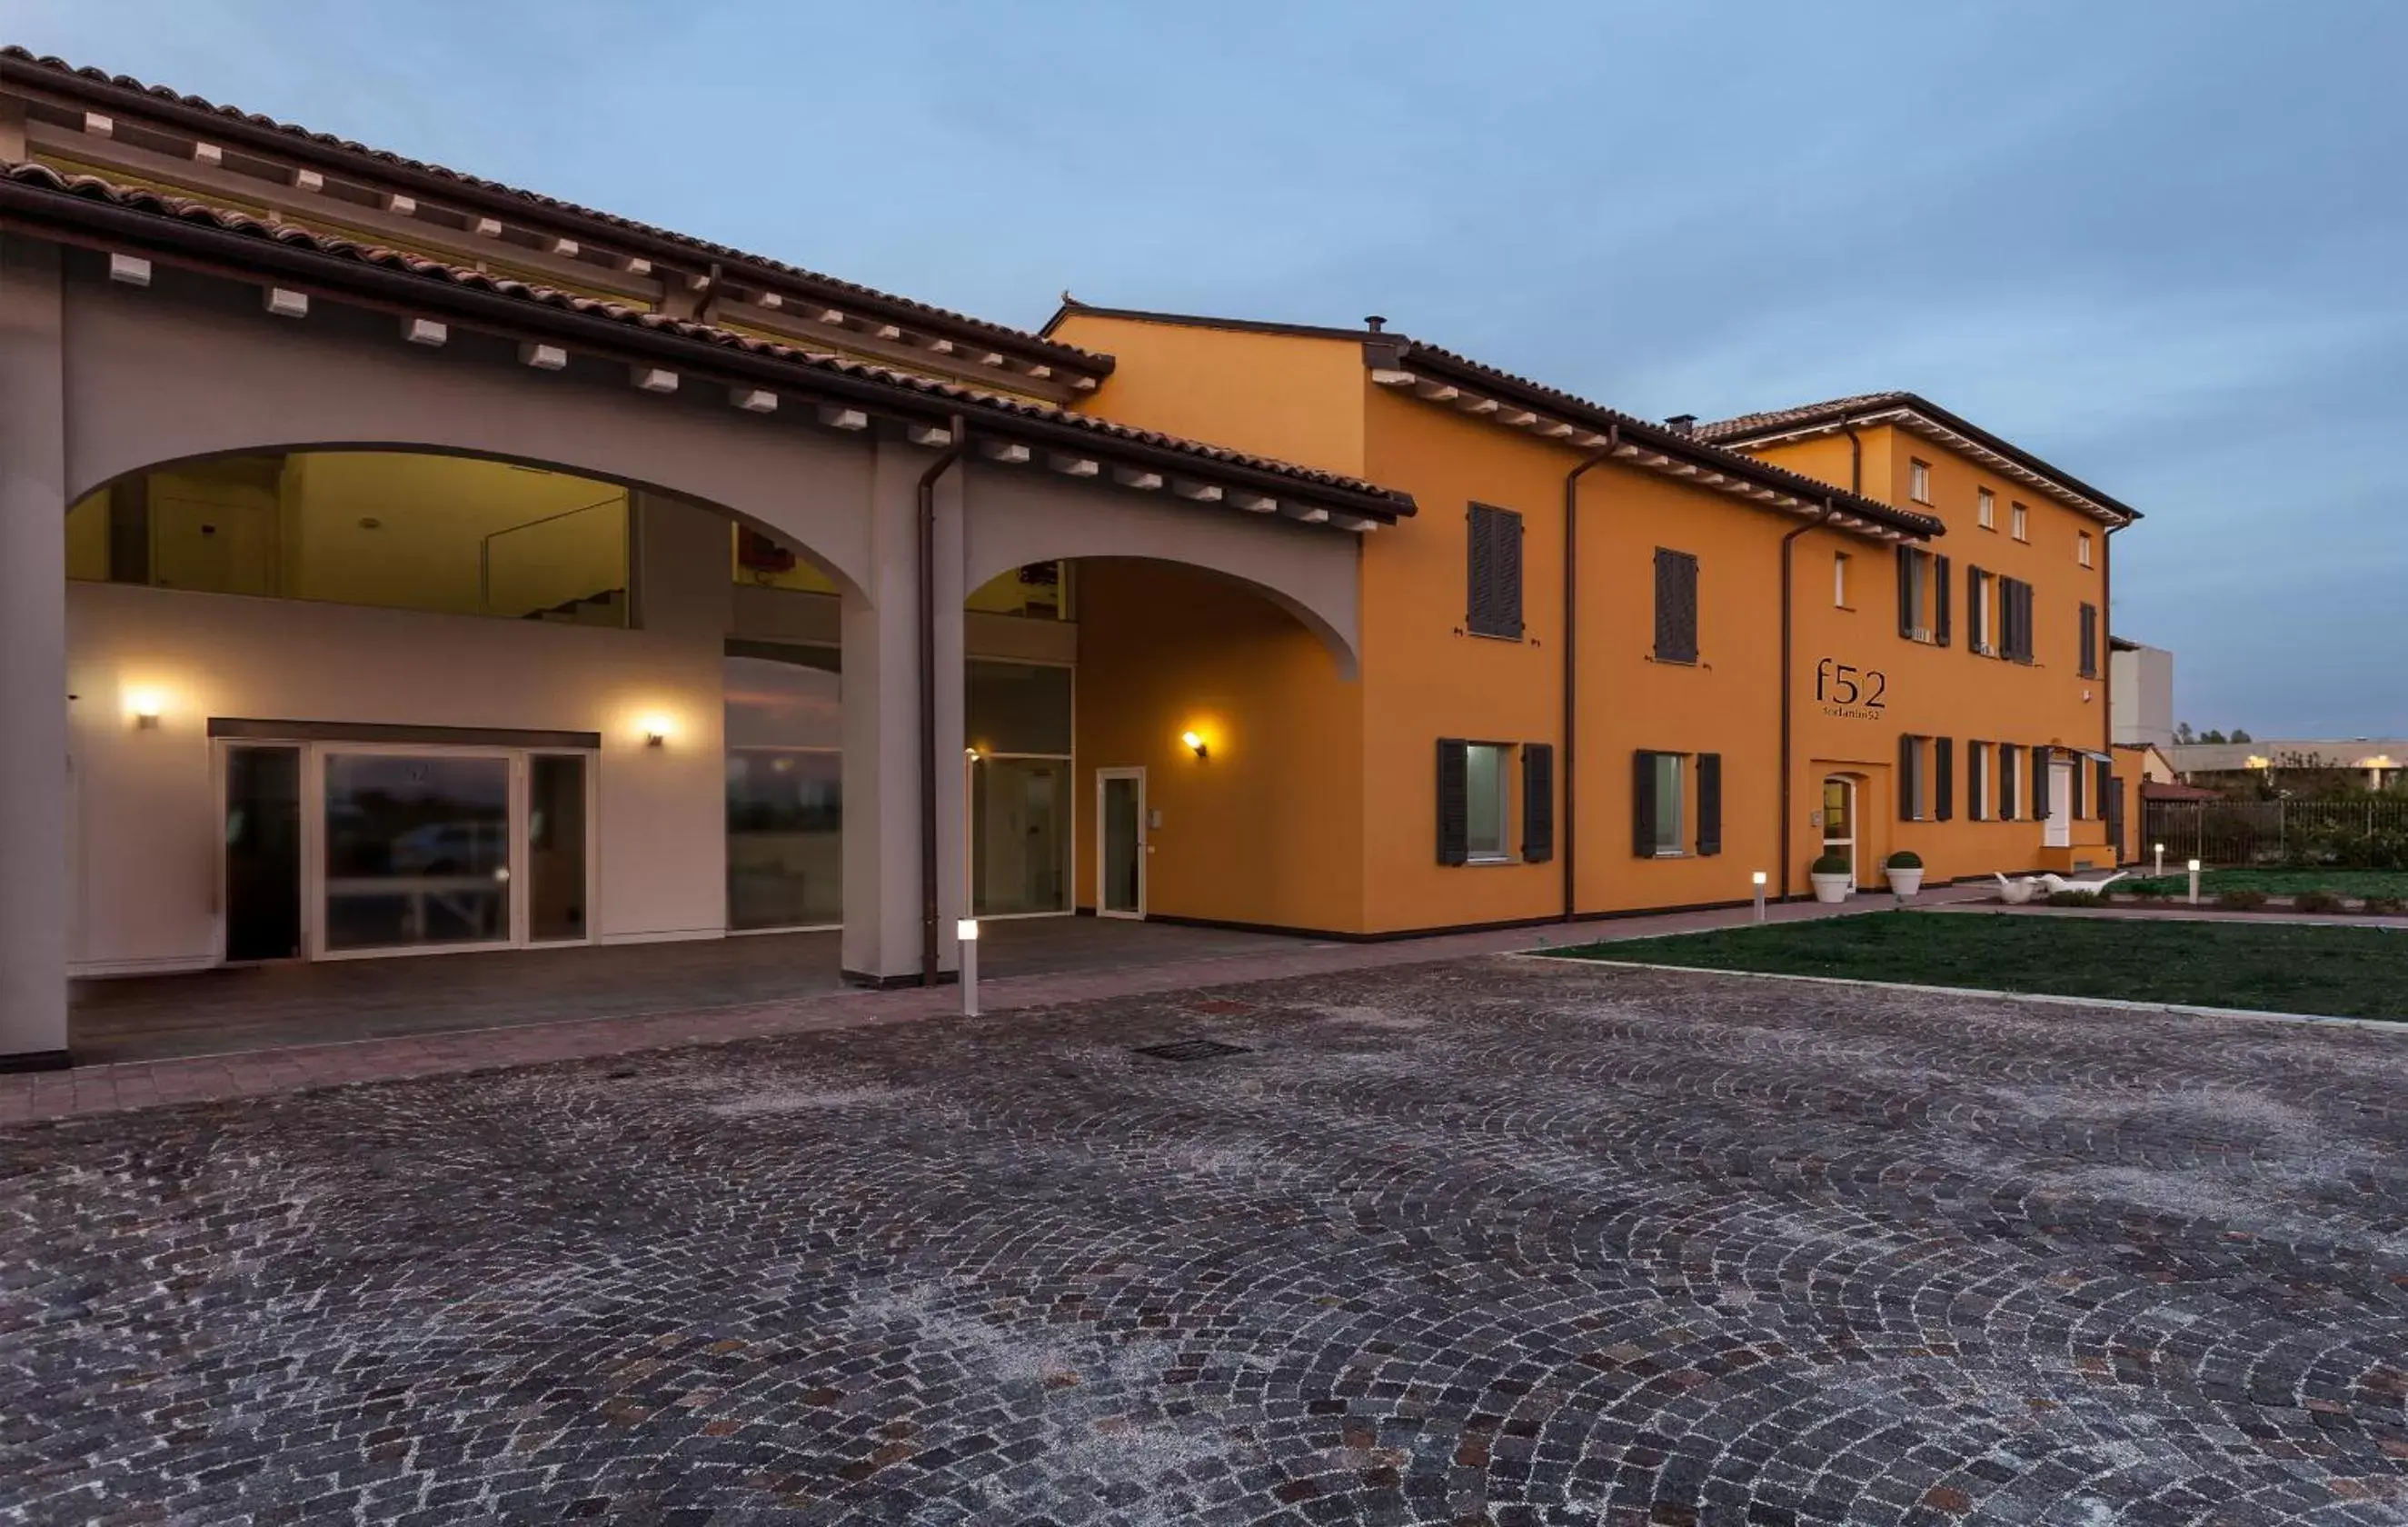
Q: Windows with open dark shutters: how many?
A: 8